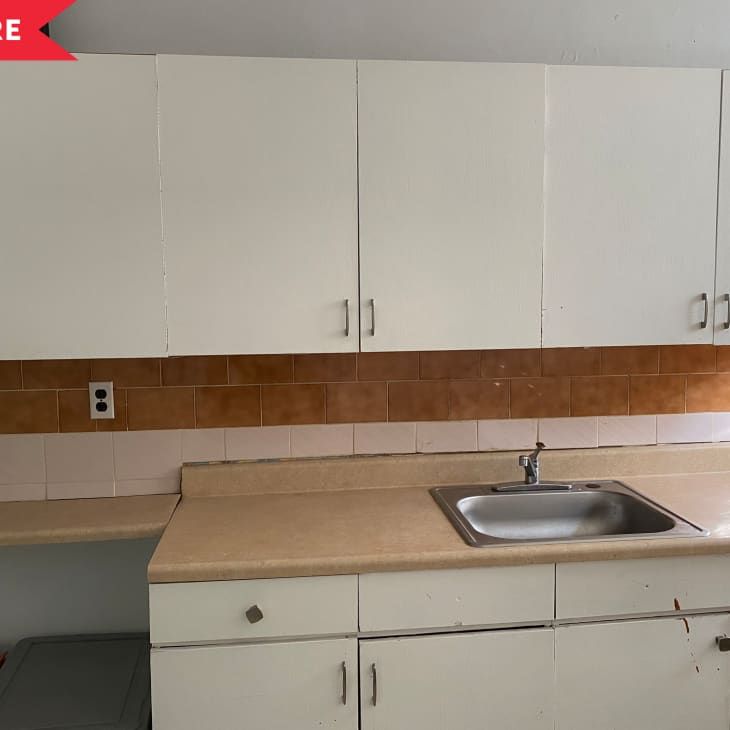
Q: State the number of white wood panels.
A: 11